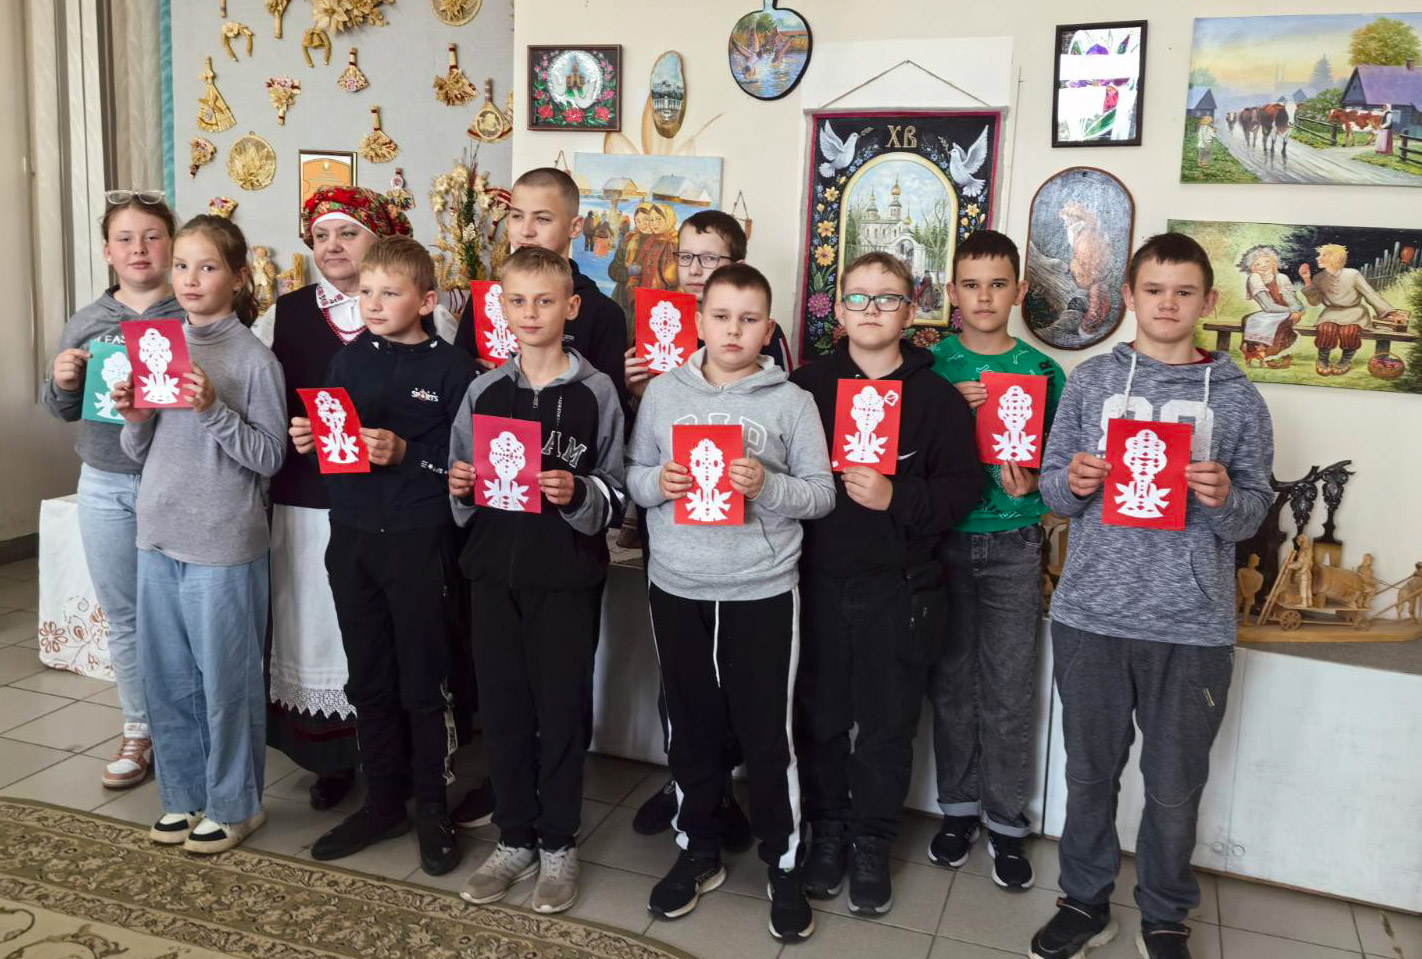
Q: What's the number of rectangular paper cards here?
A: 10